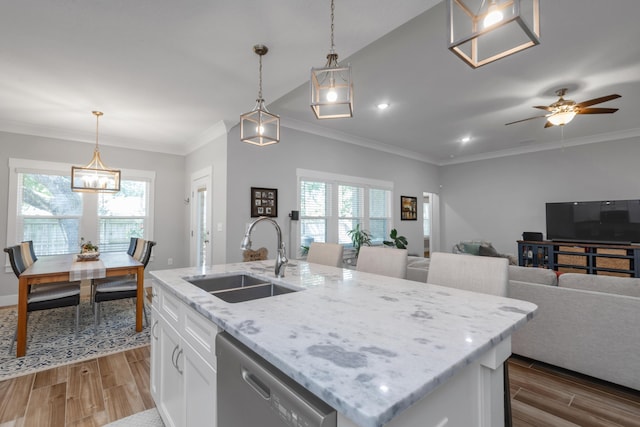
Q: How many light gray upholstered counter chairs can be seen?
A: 3